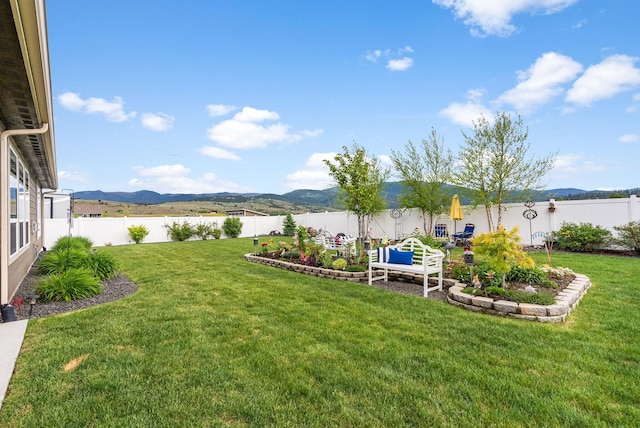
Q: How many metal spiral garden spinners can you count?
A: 2